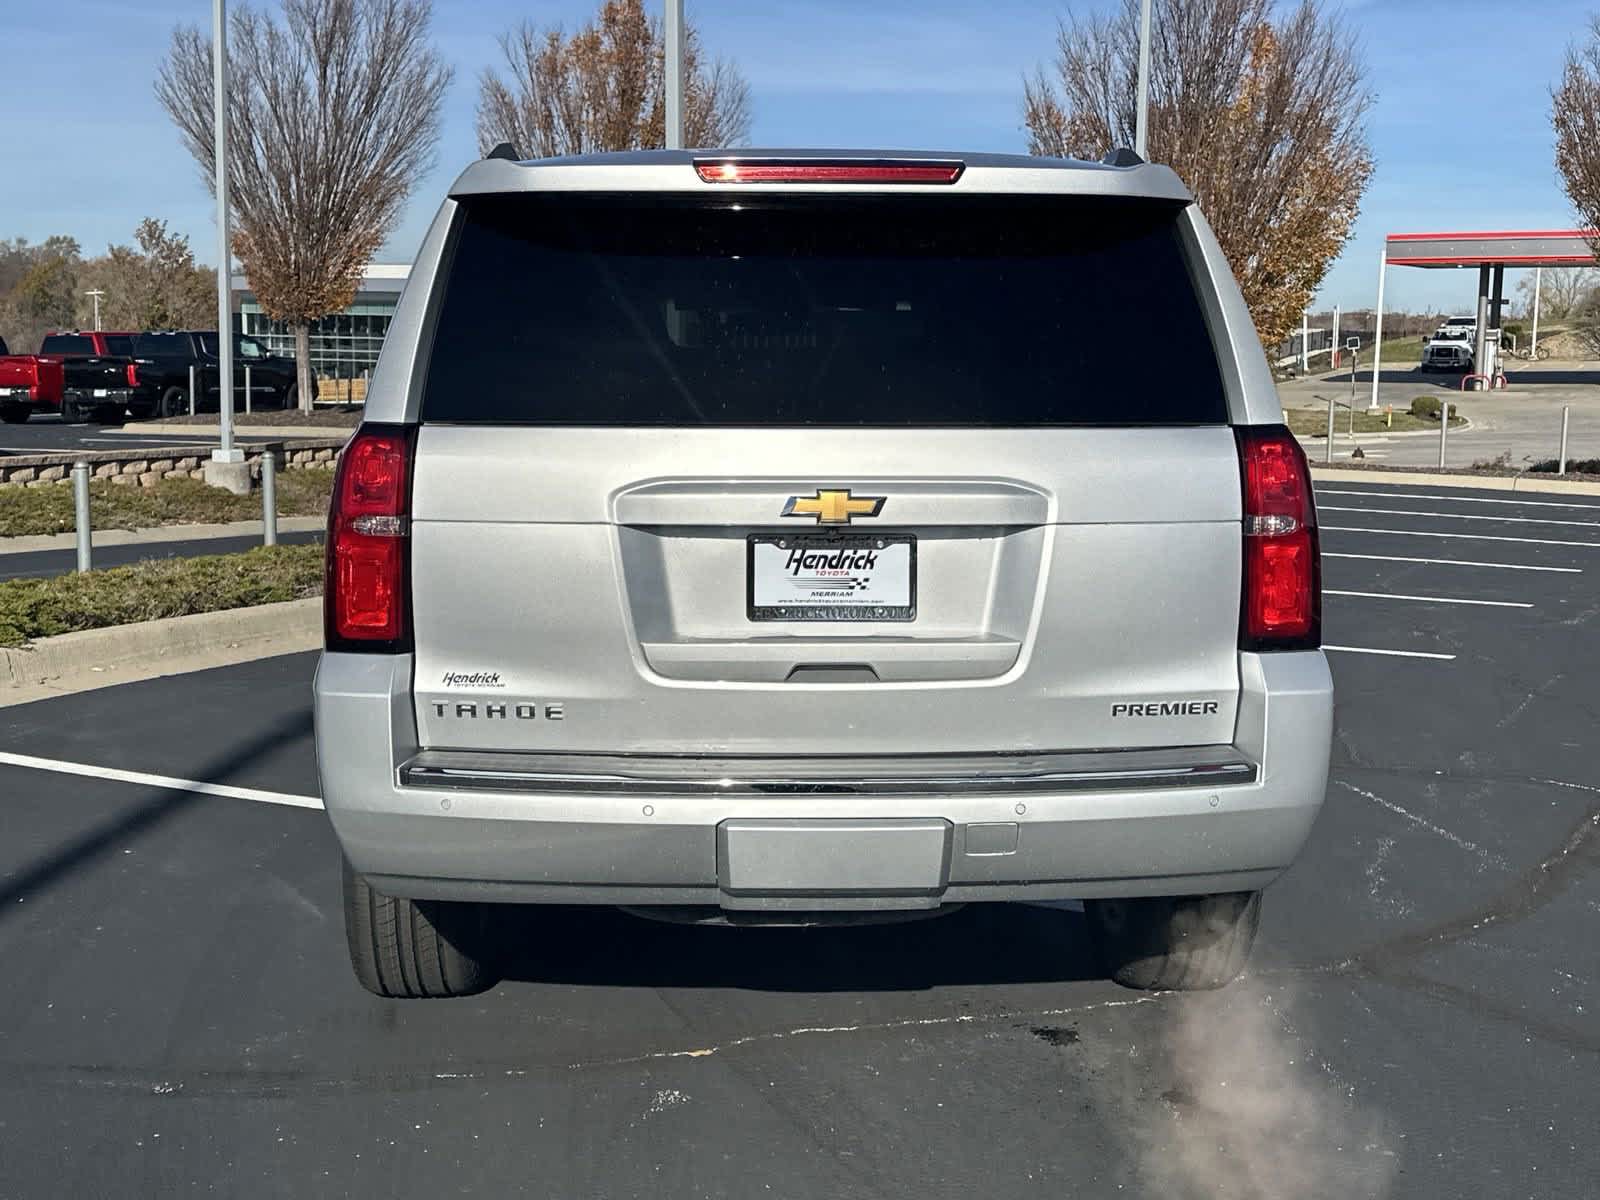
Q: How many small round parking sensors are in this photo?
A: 4